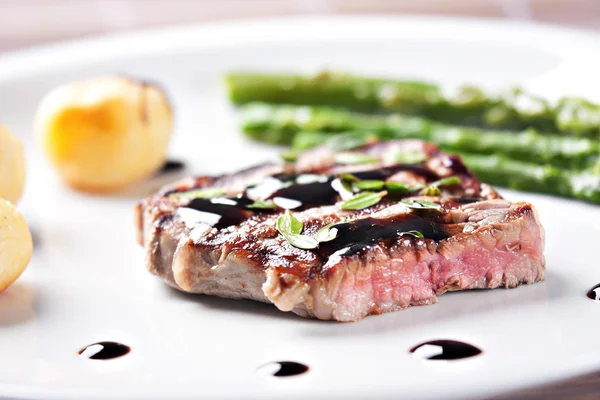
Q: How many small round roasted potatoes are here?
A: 3